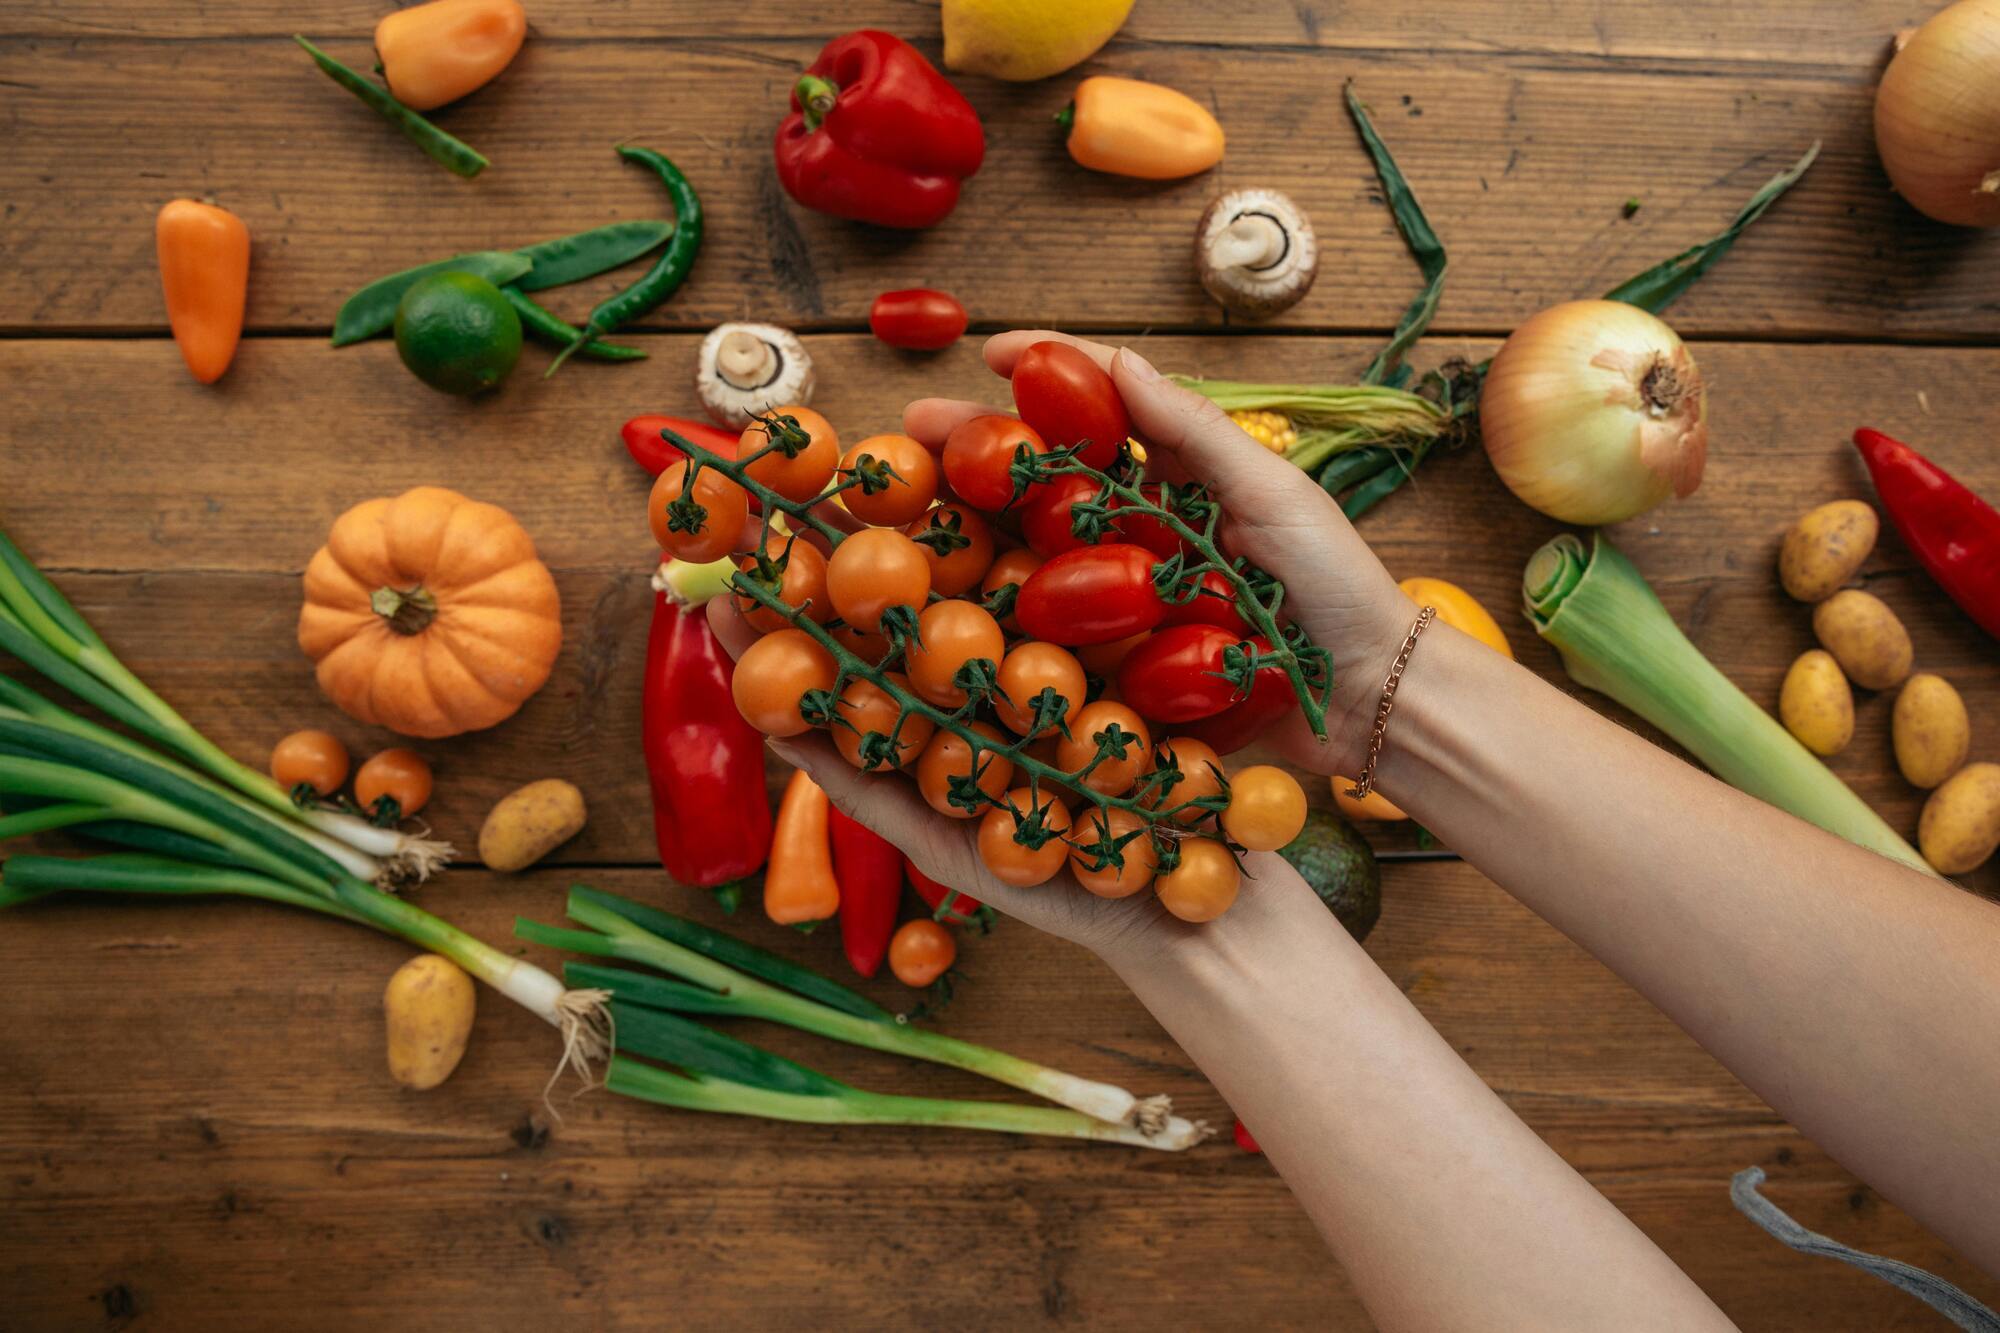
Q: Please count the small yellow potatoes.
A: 7